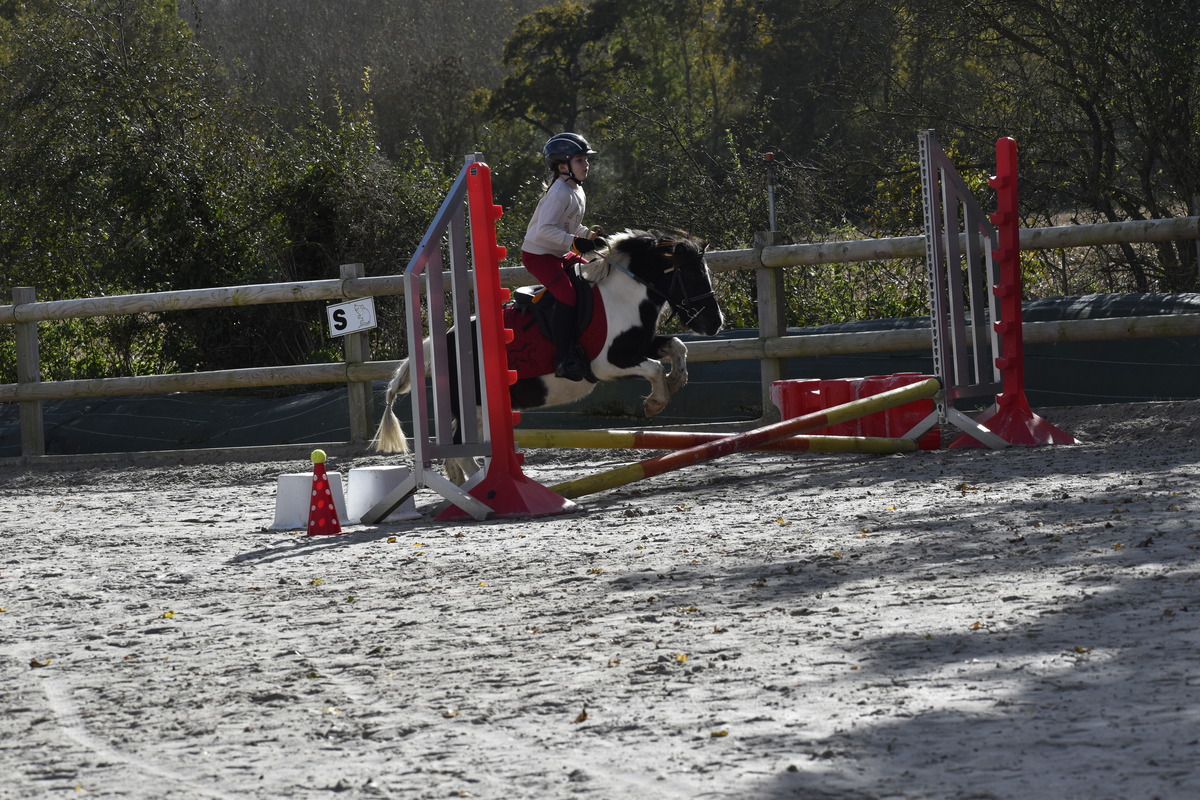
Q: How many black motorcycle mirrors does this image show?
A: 0